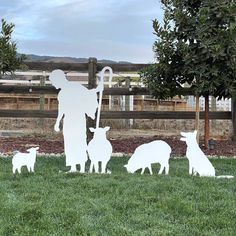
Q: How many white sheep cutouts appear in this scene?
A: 3